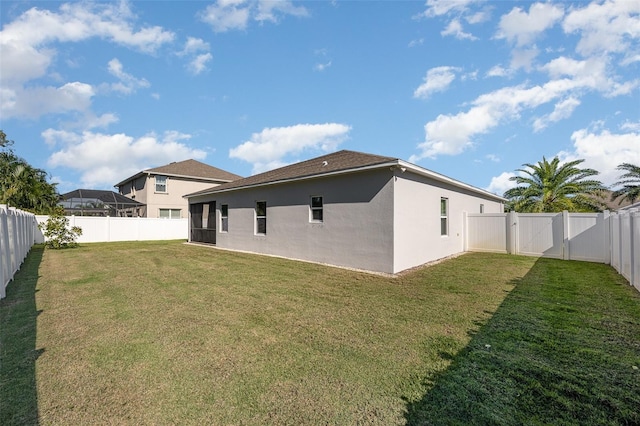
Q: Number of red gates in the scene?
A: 0